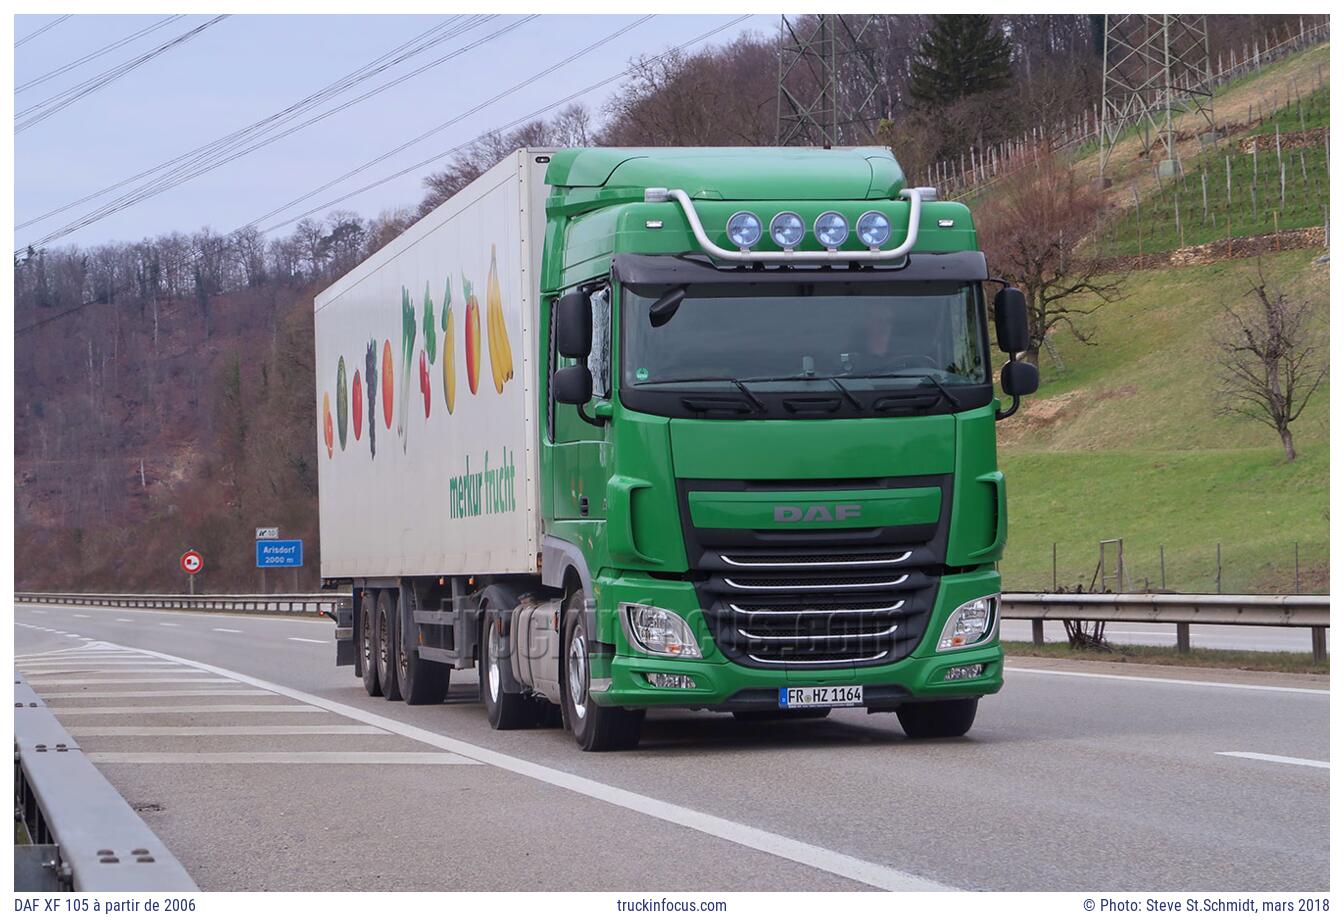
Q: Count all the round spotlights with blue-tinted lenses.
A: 4